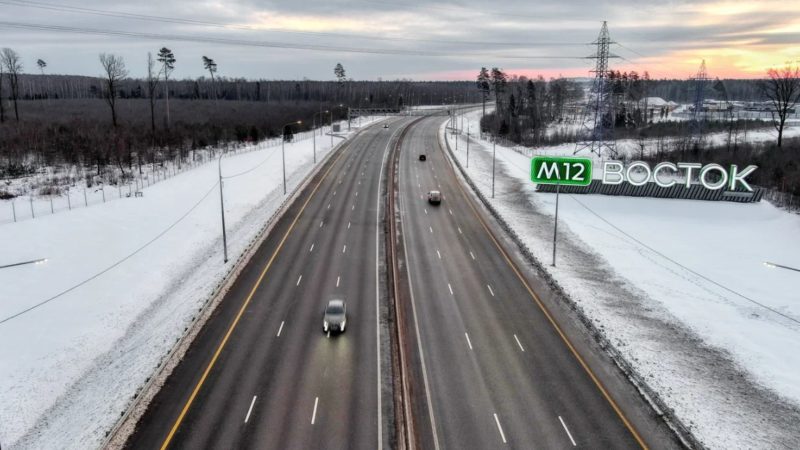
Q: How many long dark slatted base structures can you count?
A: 1